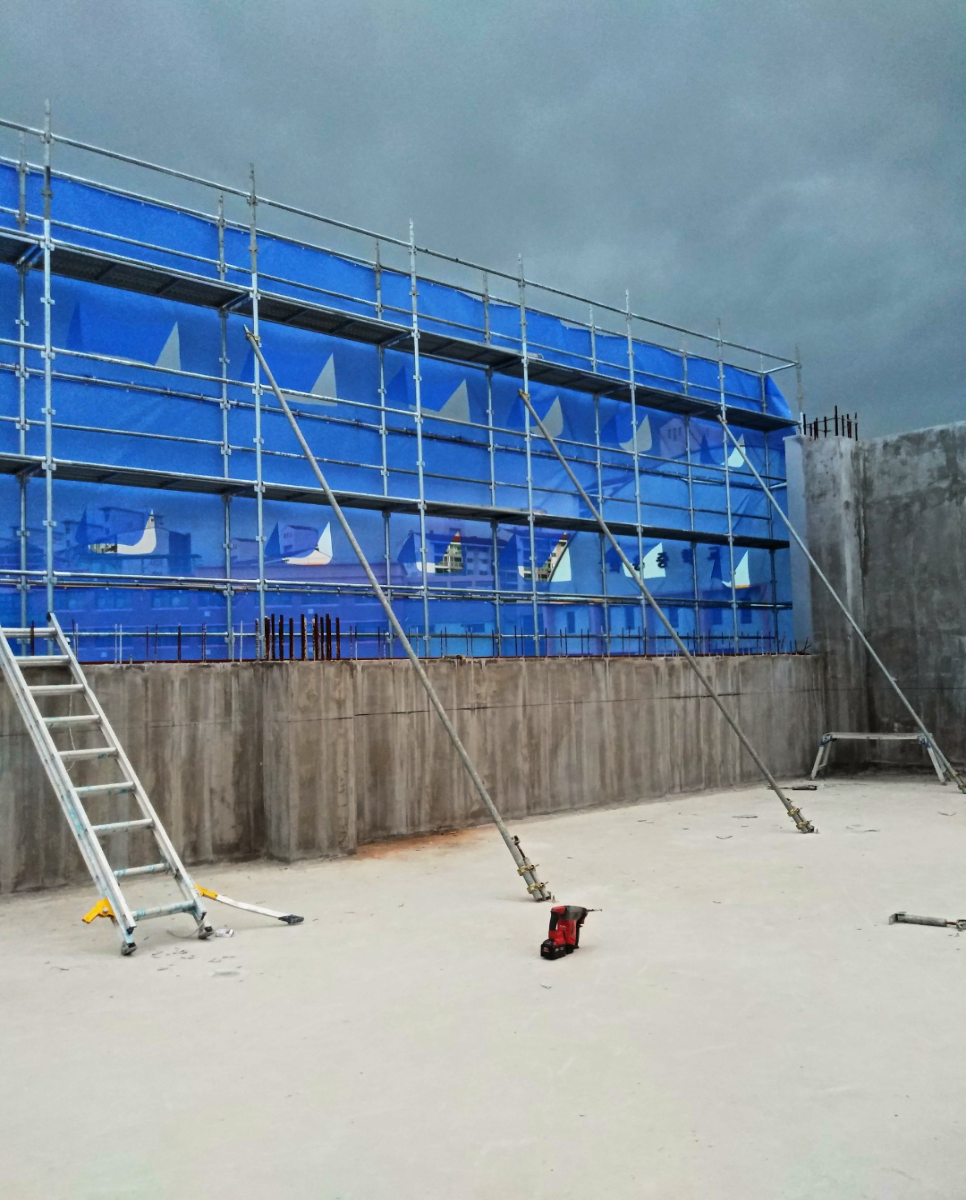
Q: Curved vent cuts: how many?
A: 12